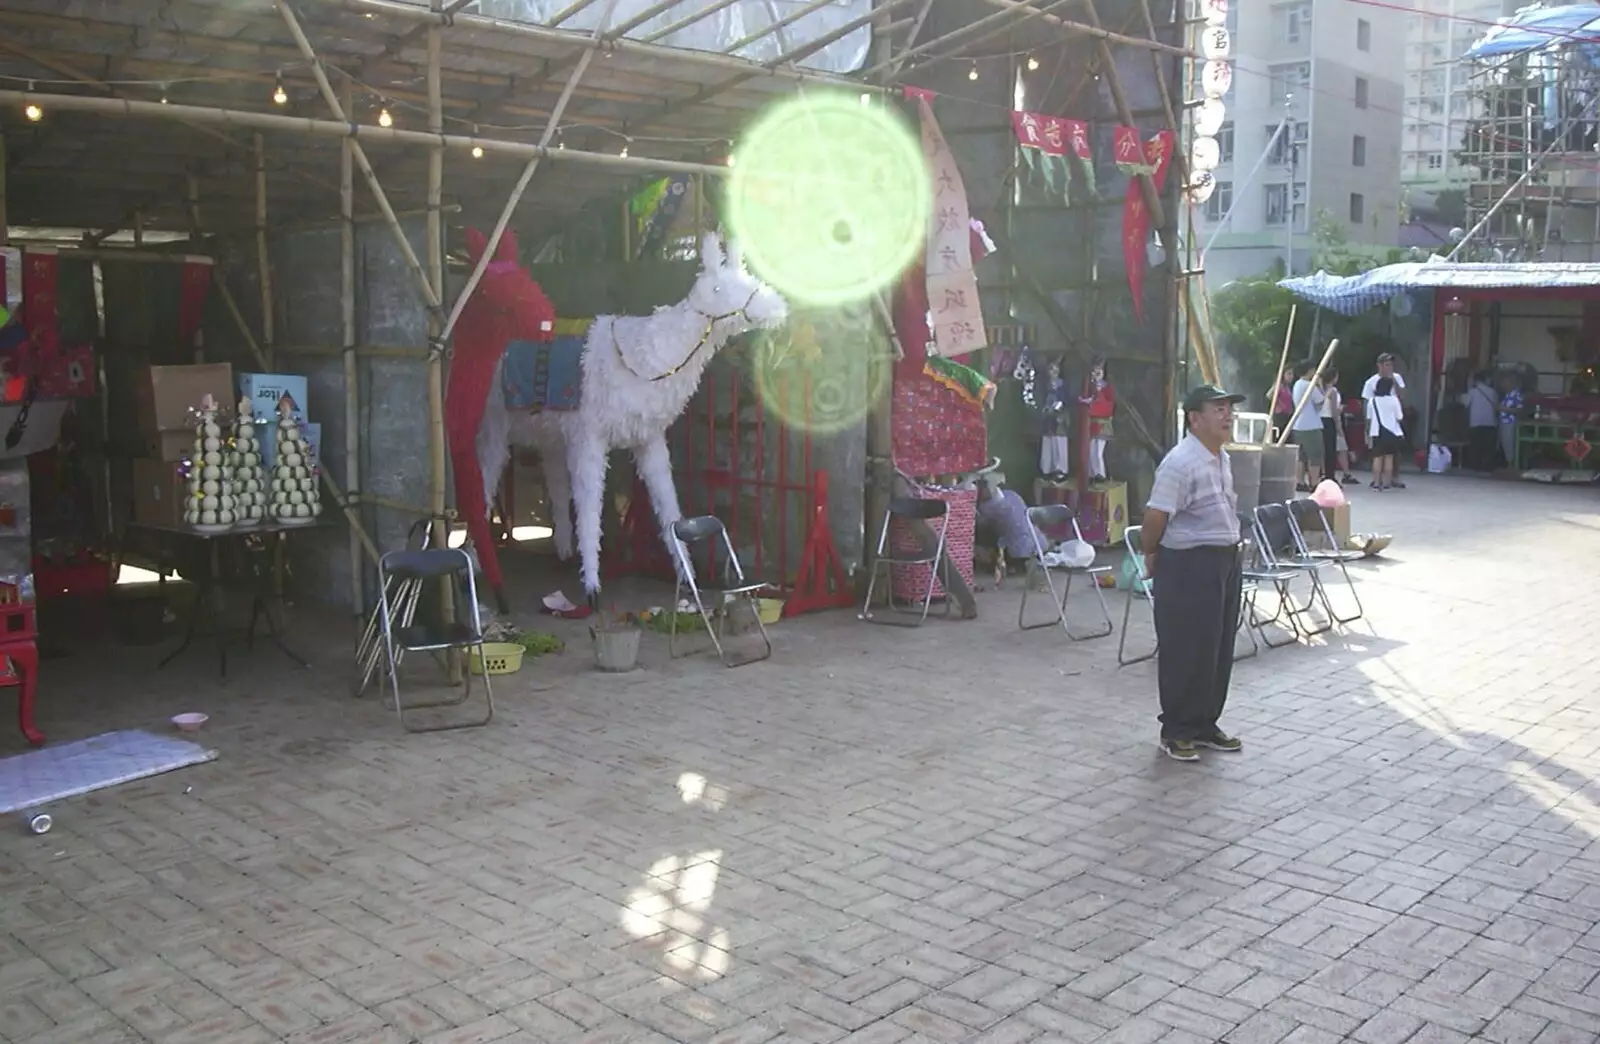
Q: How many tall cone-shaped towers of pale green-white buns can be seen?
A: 3